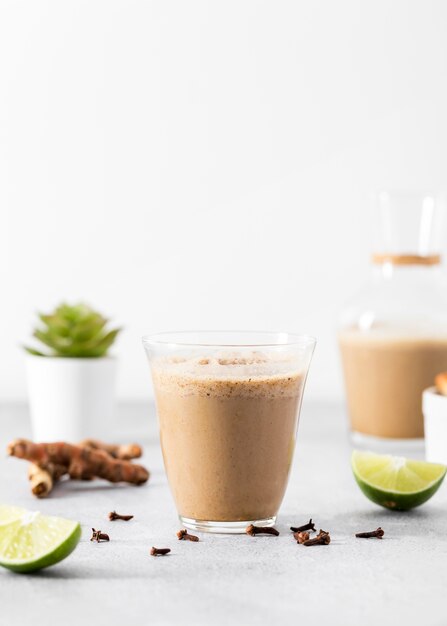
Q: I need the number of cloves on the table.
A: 9